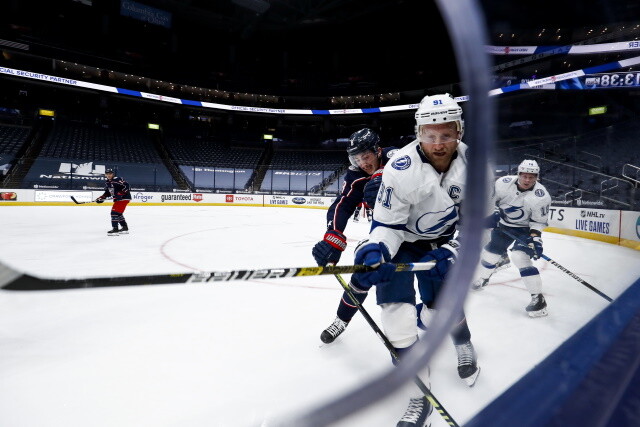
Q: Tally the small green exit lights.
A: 3